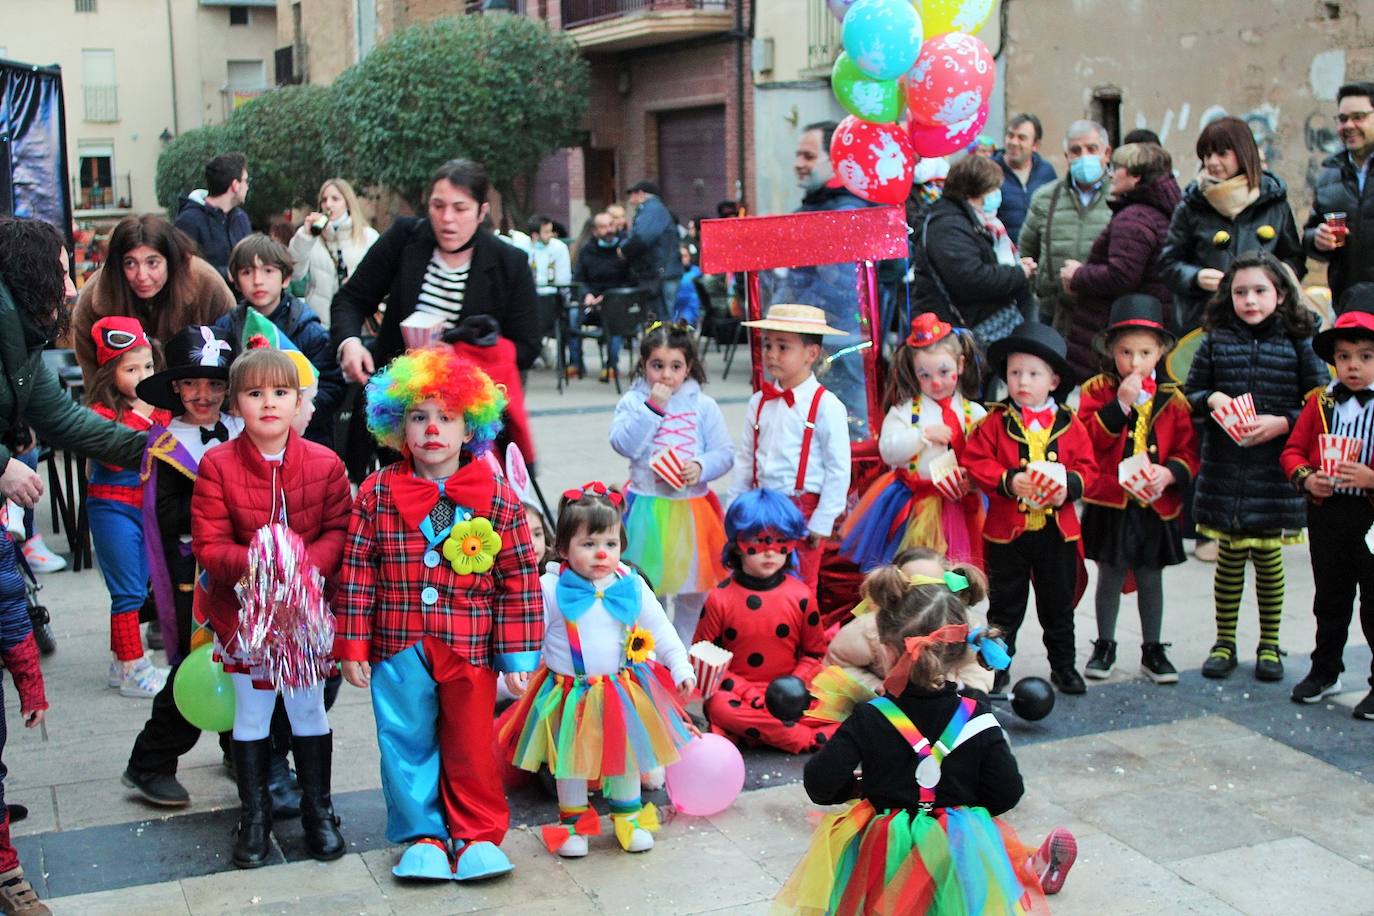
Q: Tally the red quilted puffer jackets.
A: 1